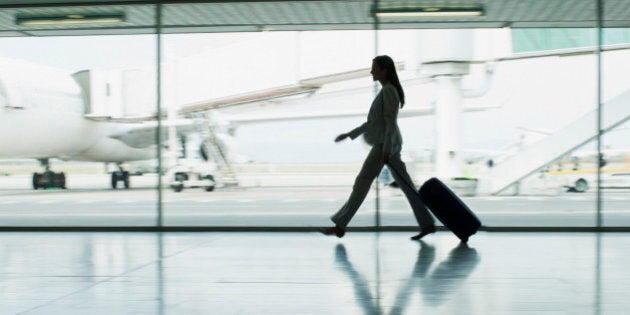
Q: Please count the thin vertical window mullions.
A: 3